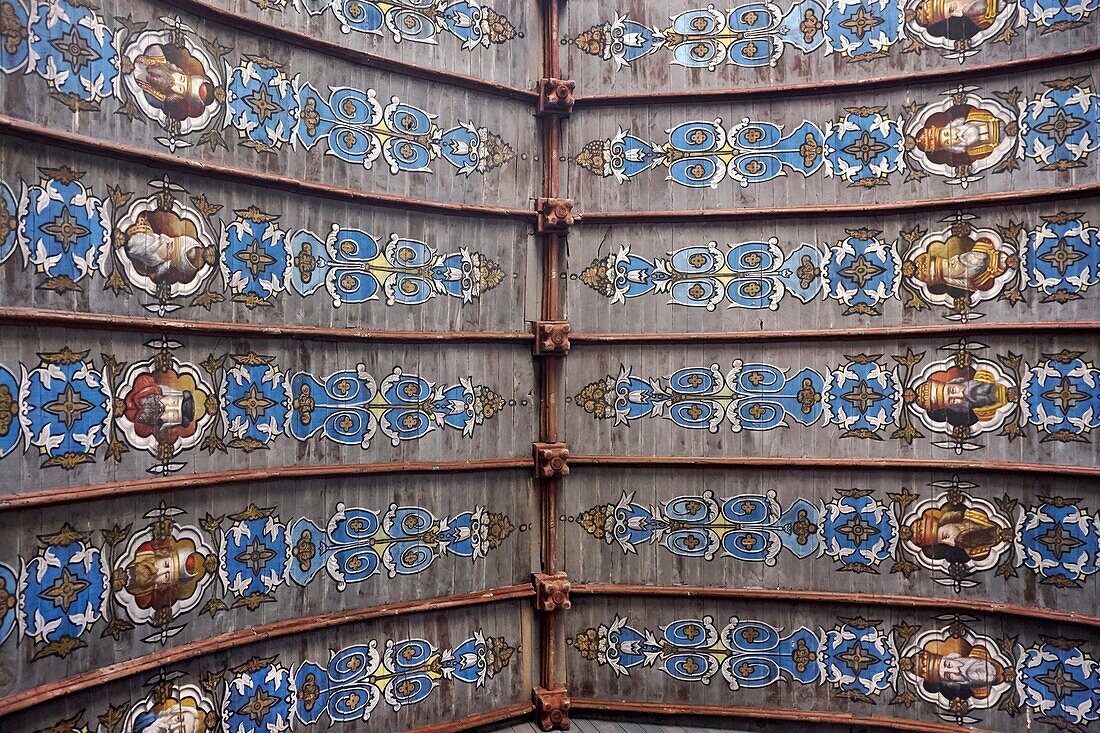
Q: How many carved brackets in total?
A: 6